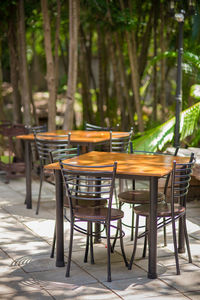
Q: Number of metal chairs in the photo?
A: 8